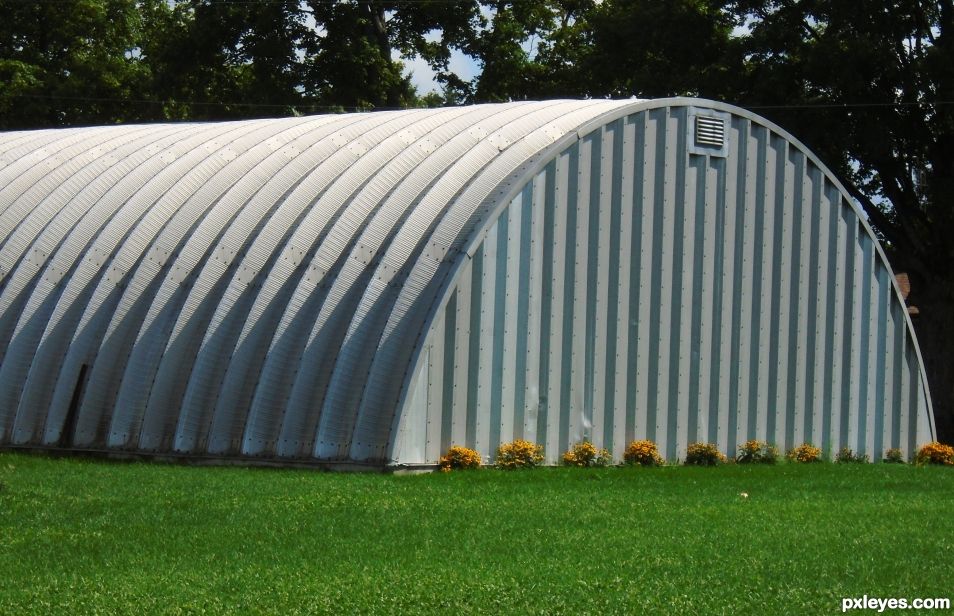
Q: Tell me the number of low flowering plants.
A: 10